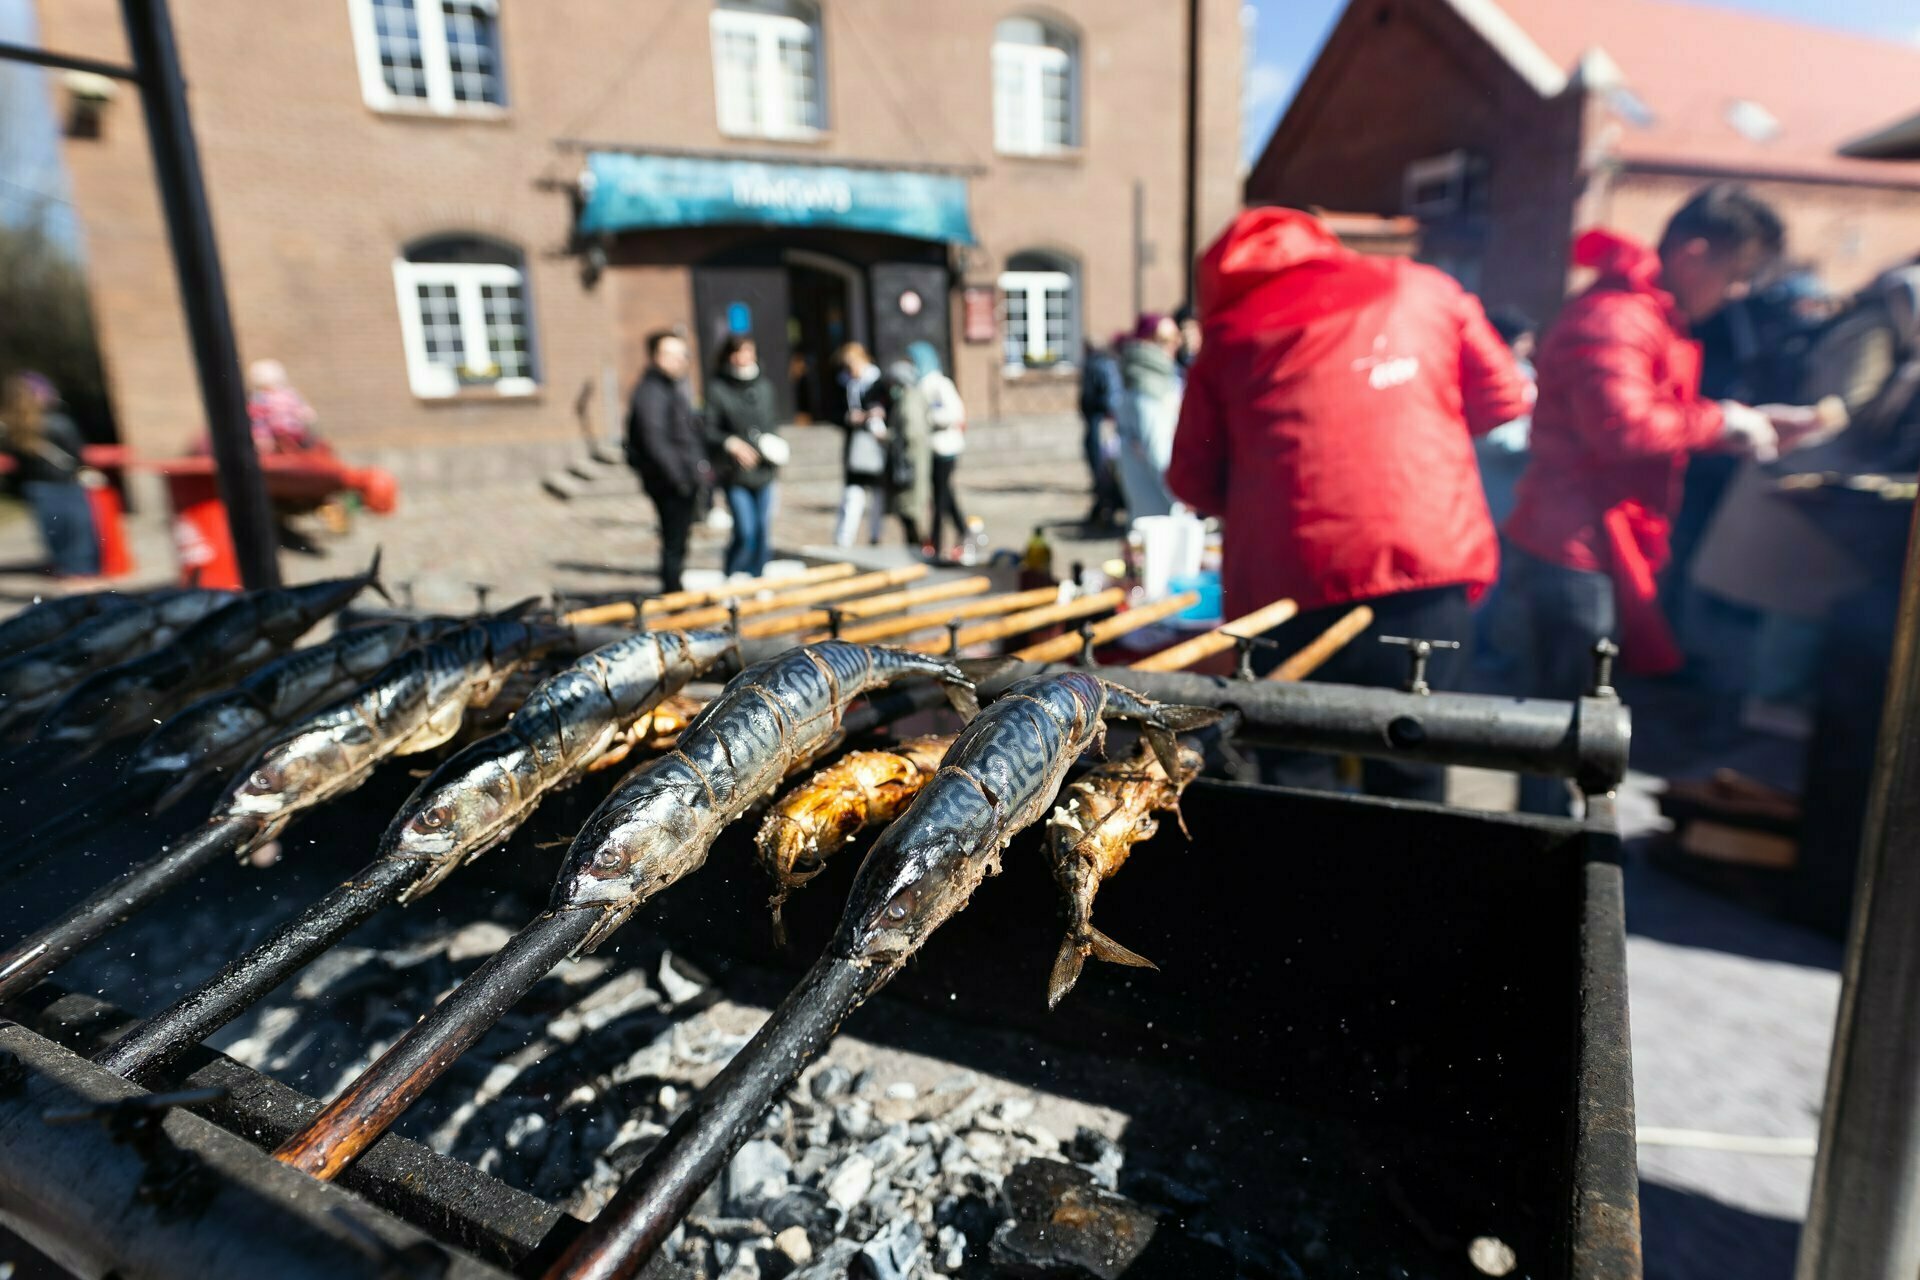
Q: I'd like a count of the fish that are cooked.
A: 3